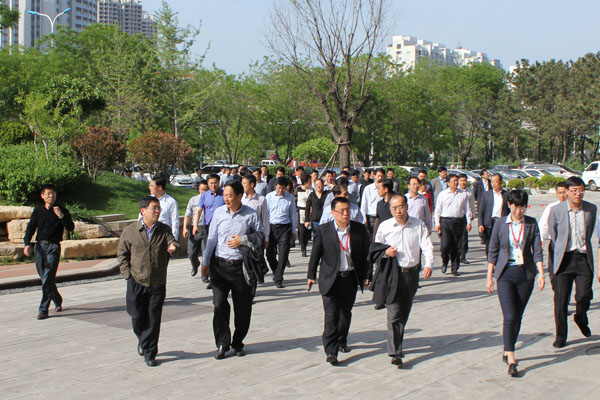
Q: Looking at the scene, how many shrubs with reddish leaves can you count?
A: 2